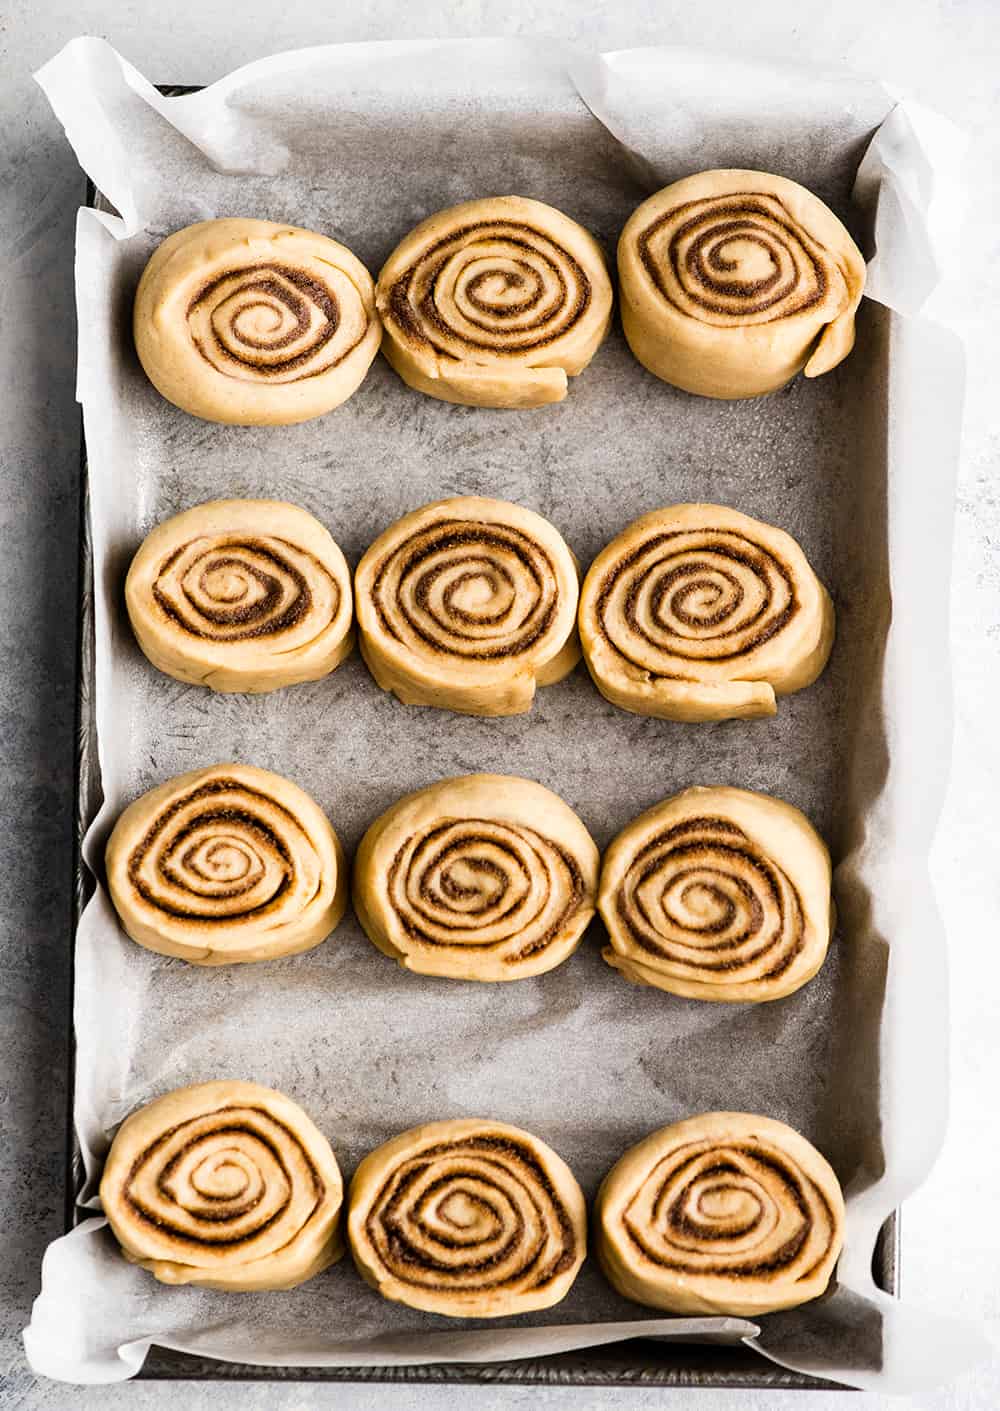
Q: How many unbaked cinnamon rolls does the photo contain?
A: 12